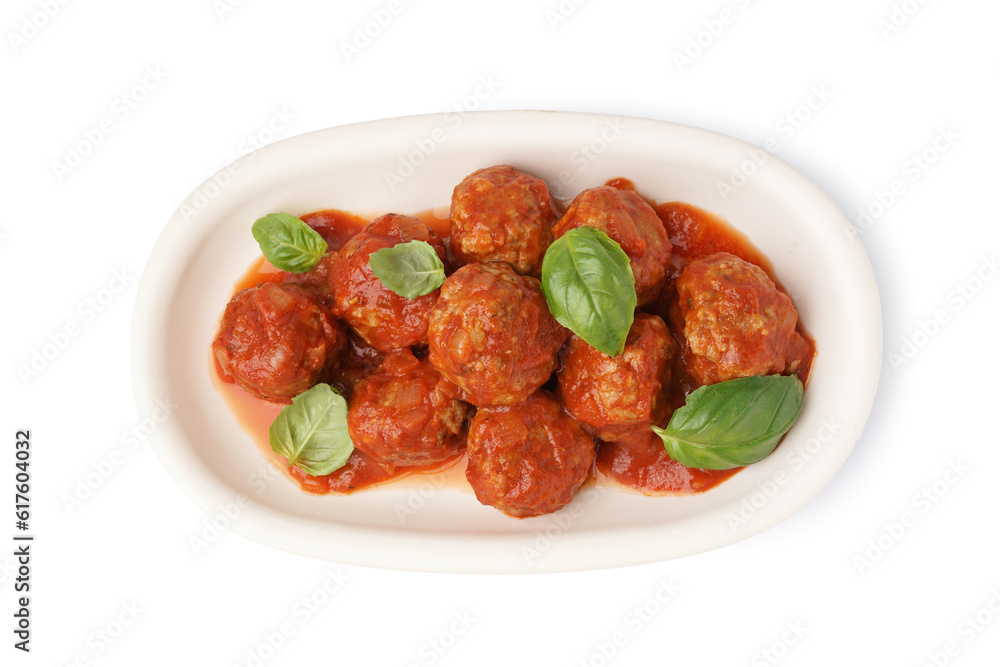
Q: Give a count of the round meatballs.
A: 9